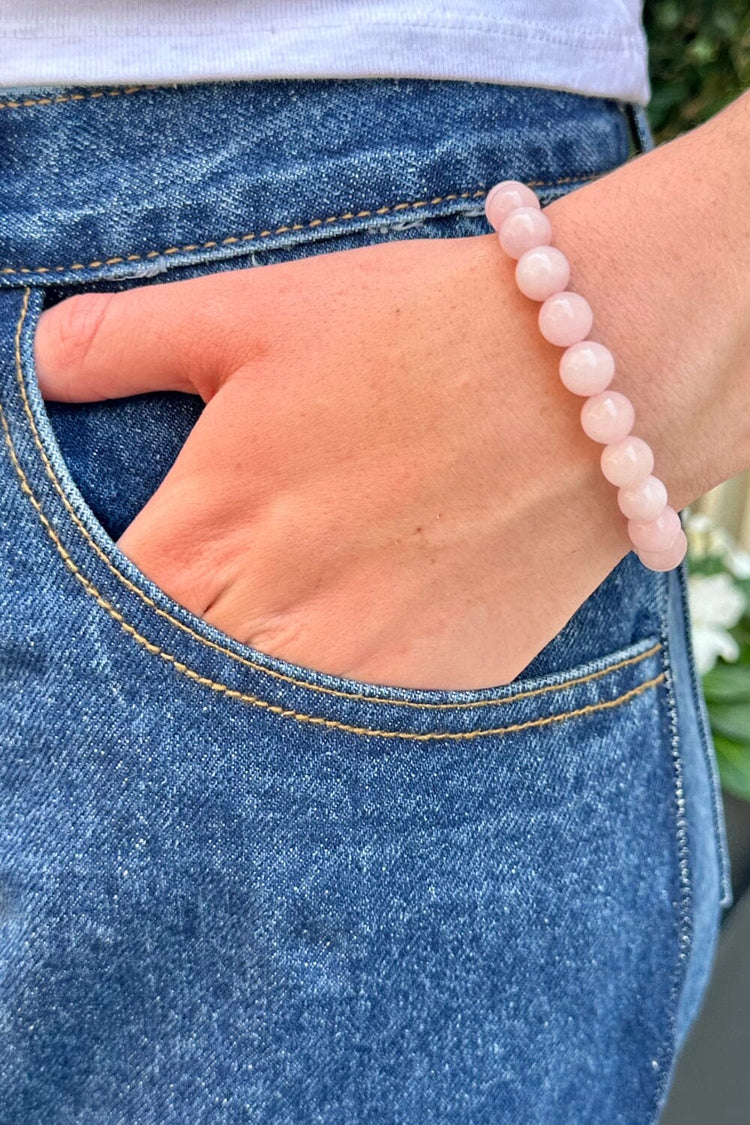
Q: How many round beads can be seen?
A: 10